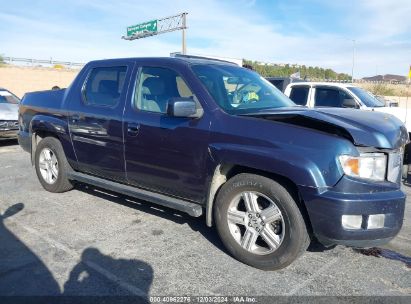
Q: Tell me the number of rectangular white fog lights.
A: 2